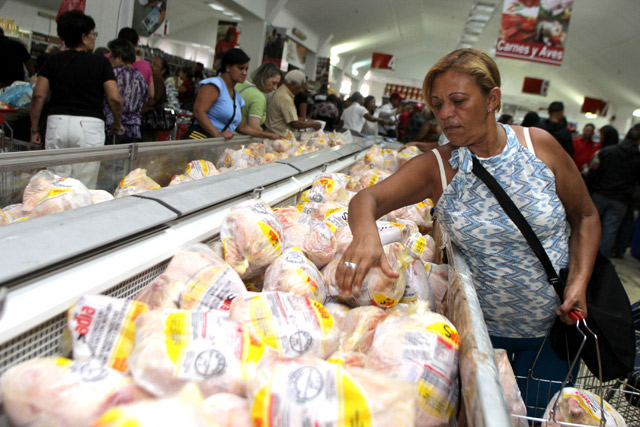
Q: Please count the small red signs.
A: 3